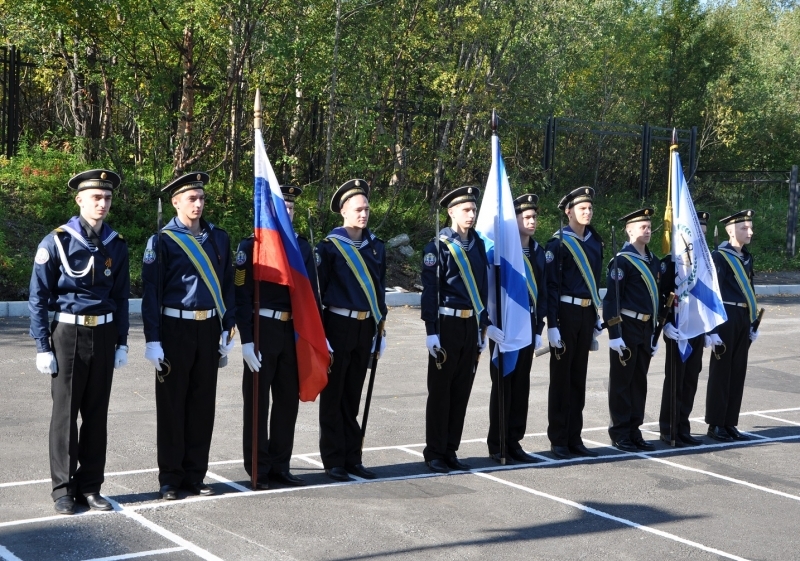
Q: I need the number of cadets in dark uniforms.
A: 10